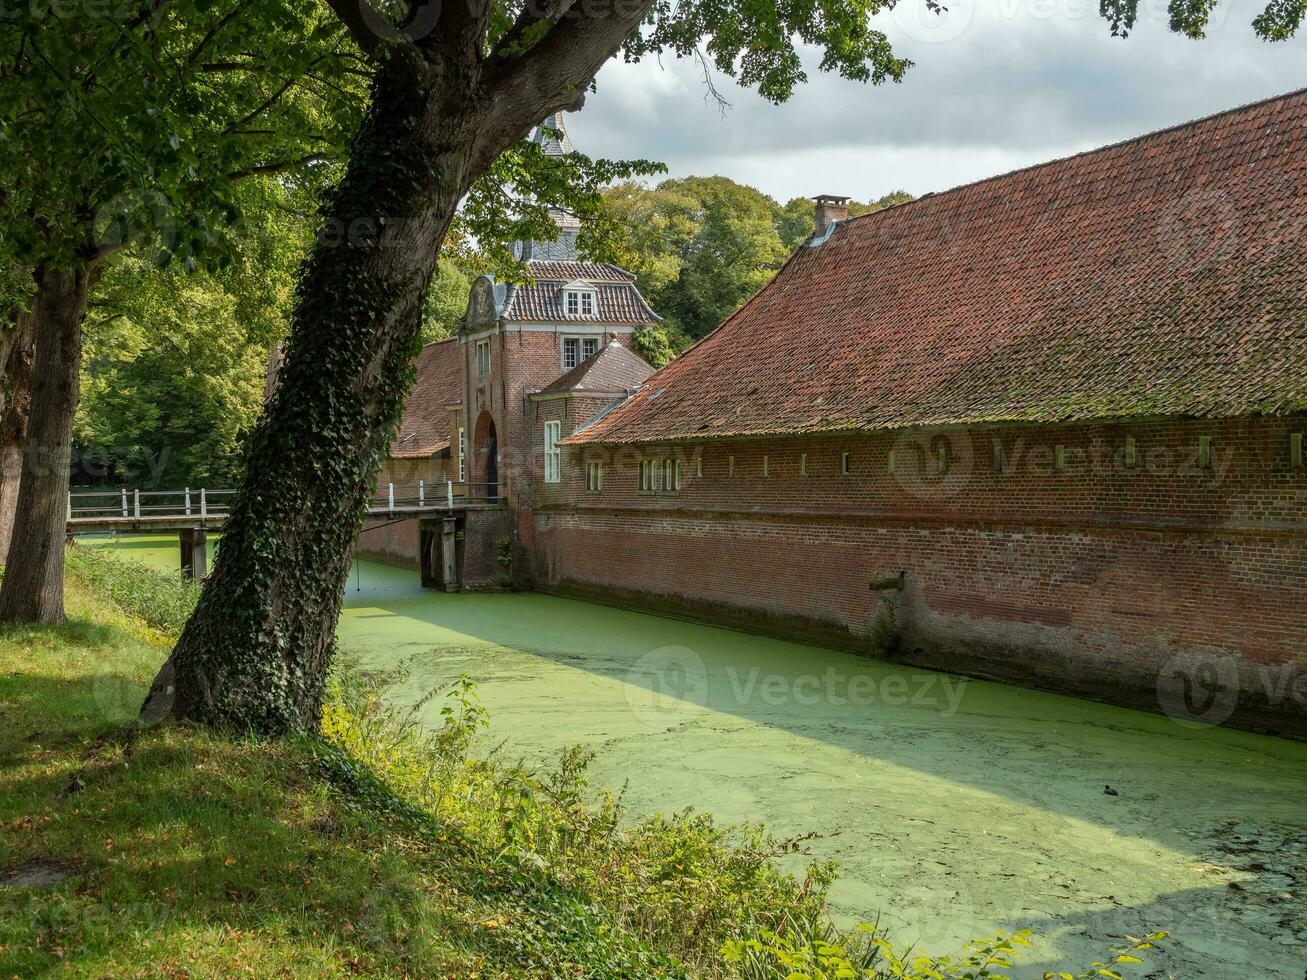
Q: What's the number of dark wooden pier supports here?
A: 2